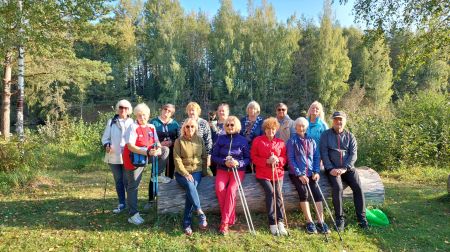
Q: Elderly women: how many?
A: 11